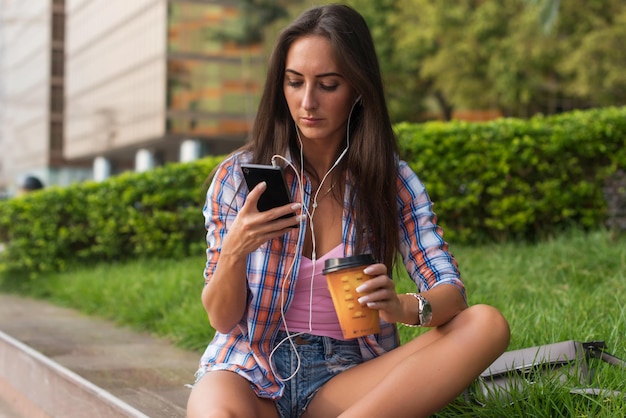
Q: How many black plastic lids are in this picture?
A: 1